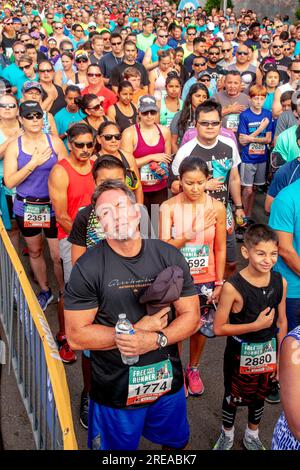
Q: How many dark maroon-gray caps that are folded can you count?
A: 1